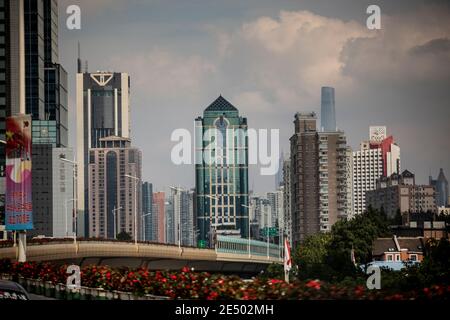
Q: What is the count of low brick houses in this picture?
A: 1